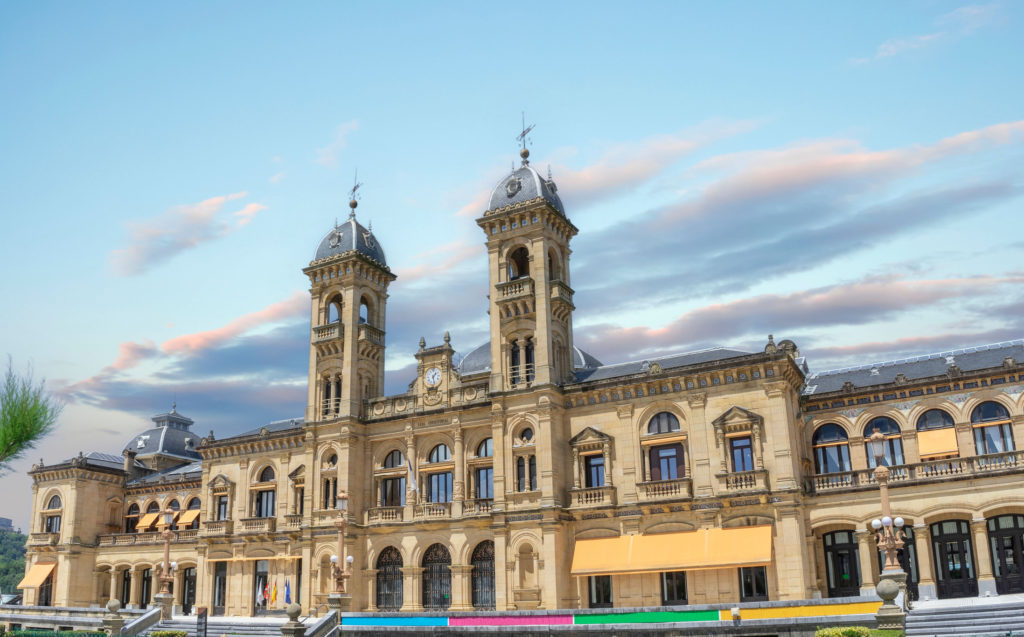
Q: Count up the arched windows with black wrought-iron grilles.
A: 3